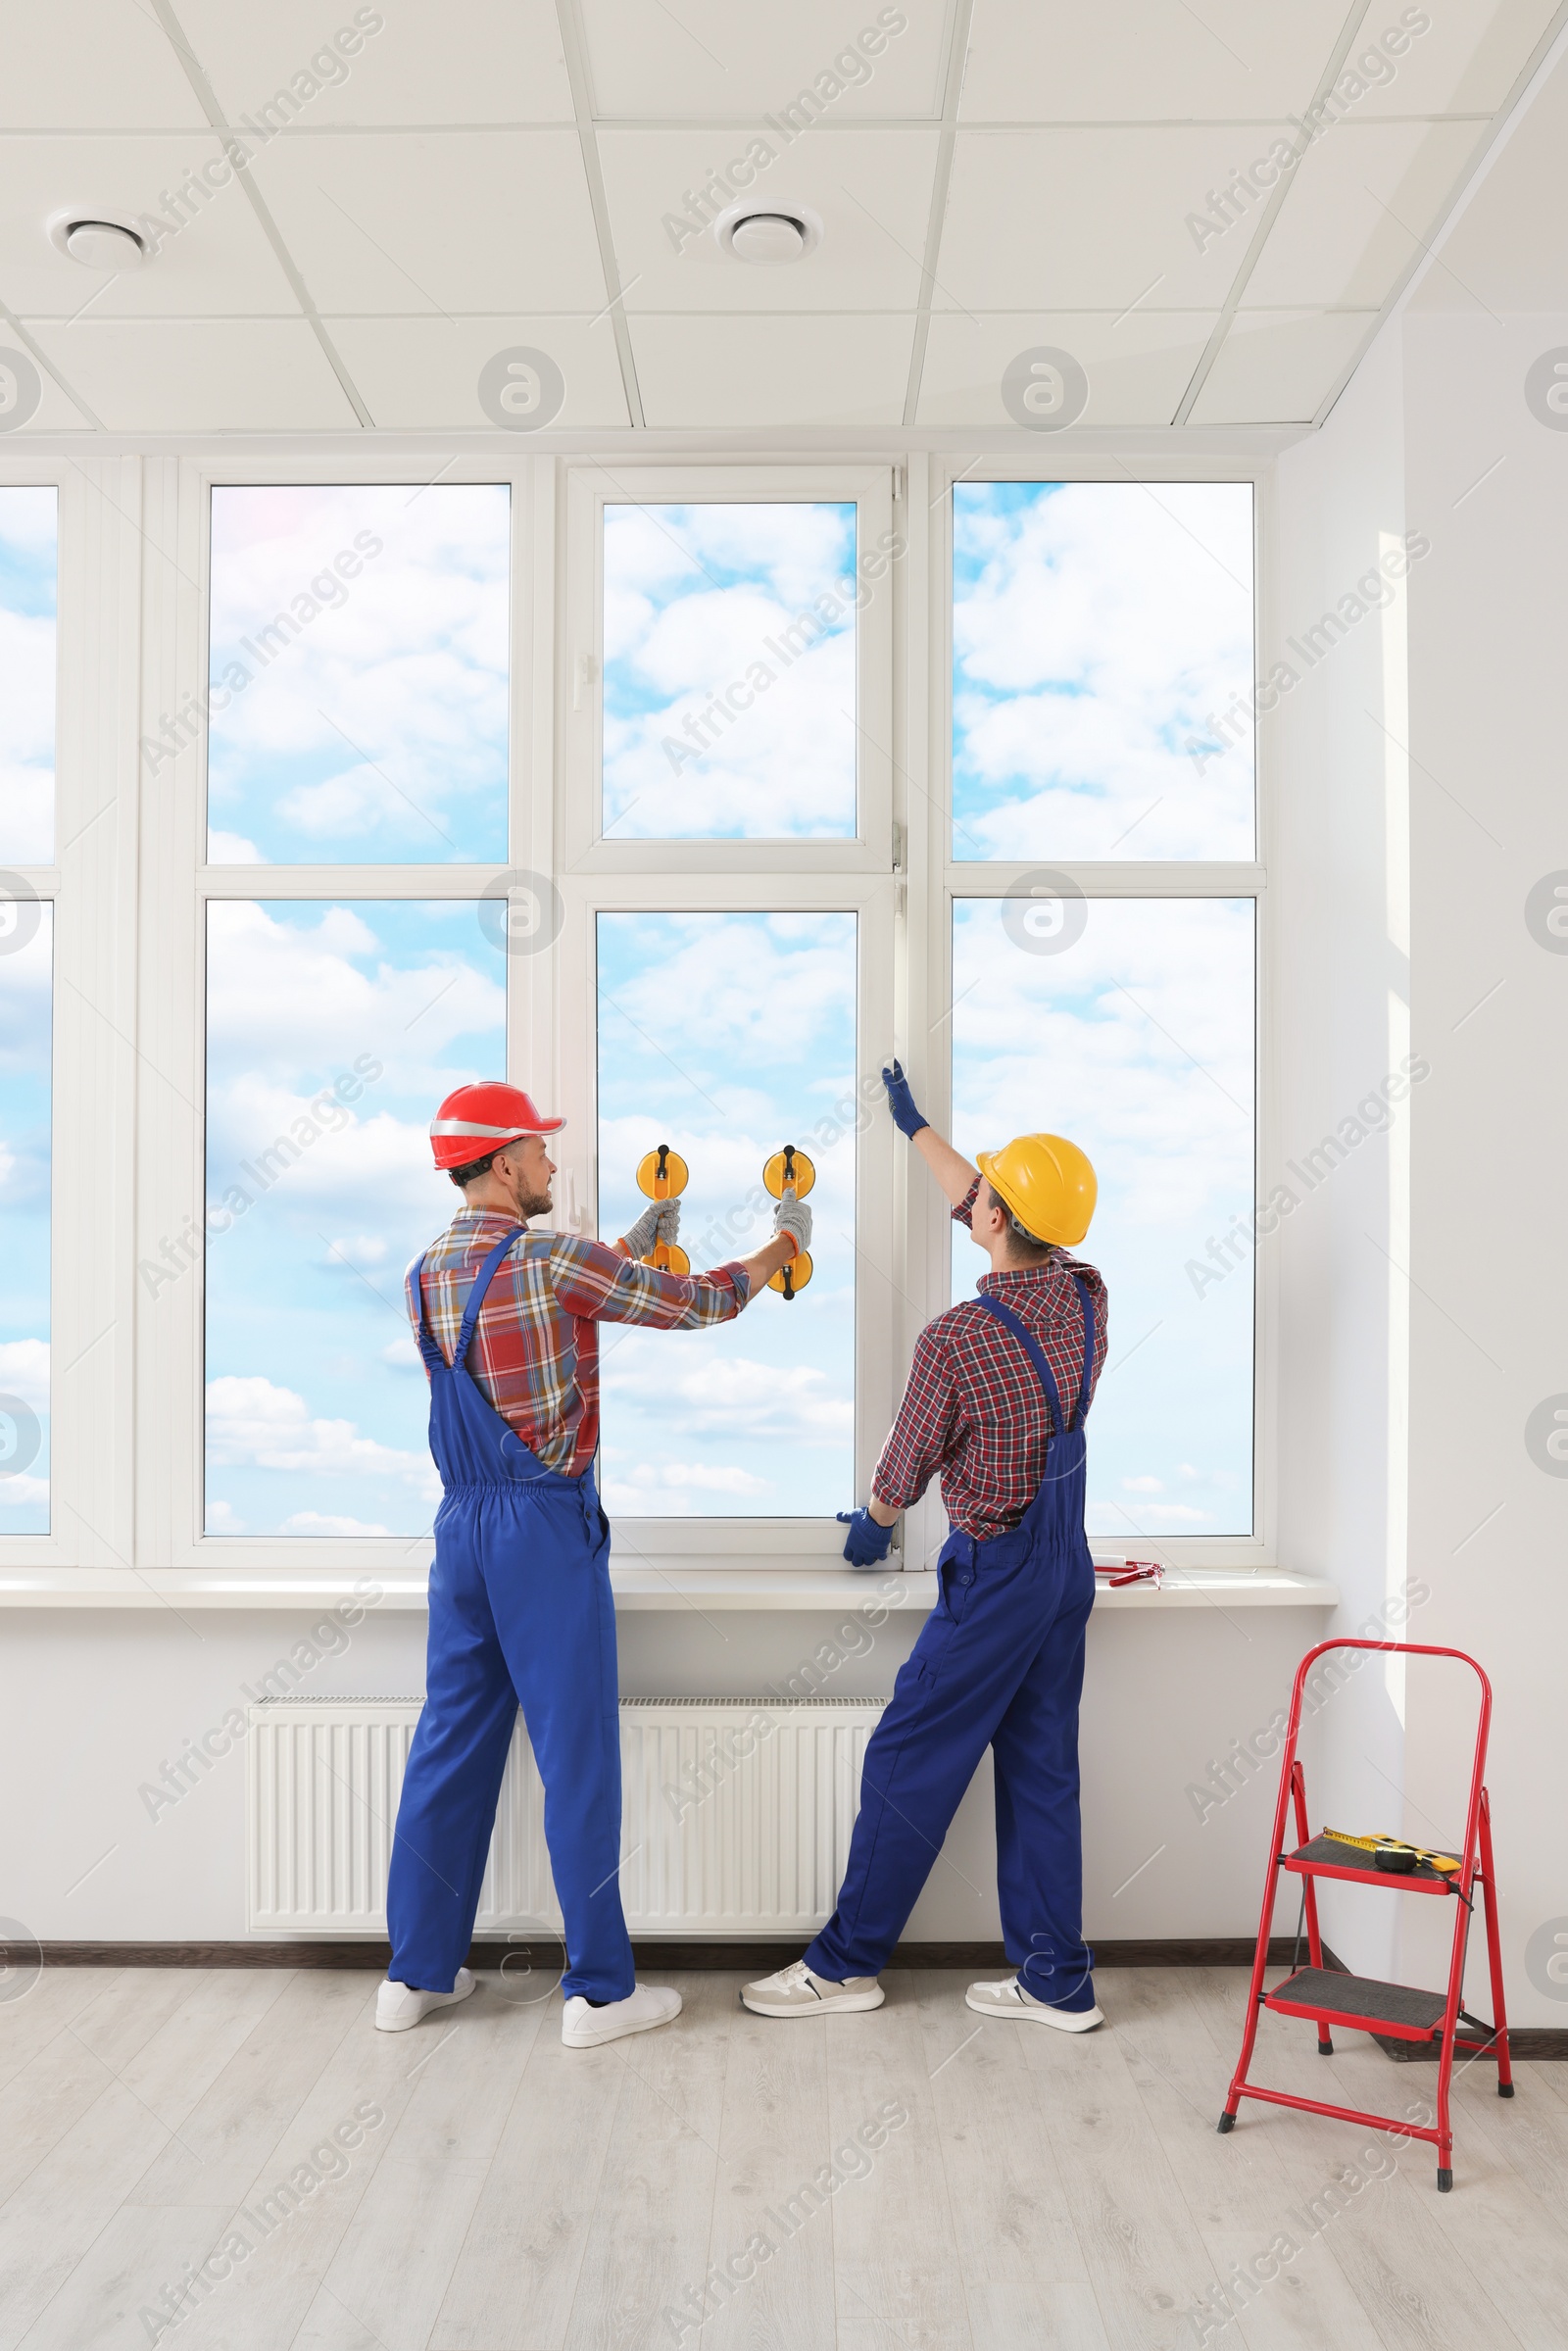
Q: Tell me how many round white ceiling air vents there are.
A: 2